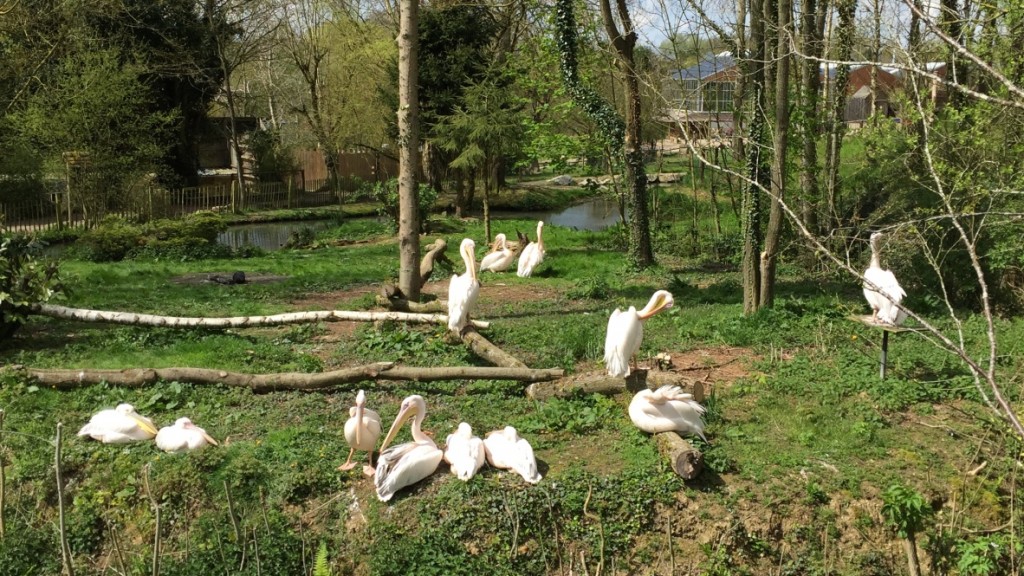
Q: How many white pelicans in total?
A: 12